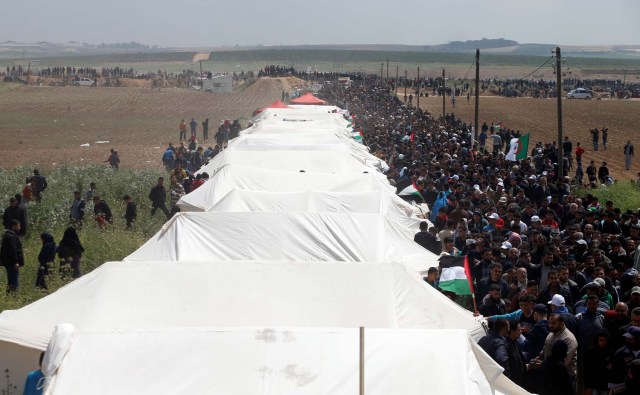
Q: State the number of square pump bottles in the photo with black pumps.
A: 0